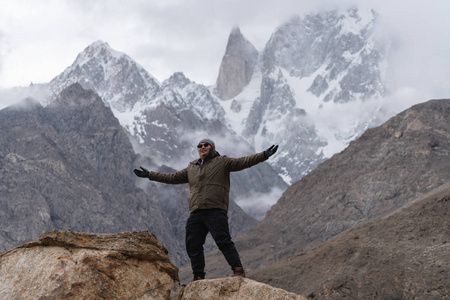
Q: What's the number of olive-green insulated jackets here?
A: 1